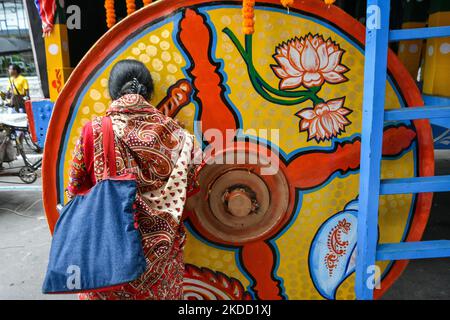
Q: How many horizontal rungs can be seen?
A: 4